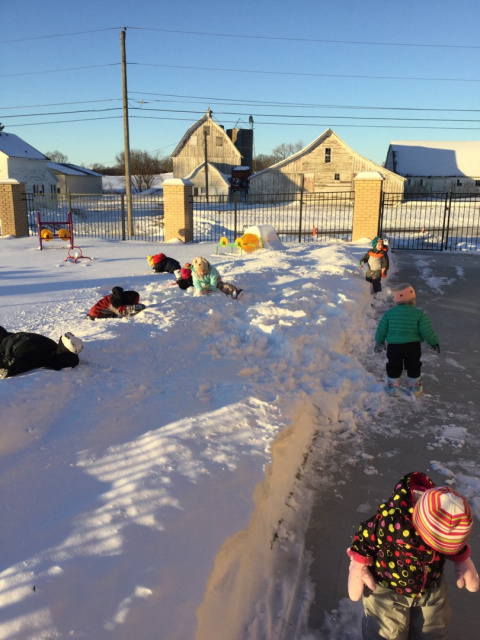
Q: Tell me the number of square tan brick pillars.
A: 3